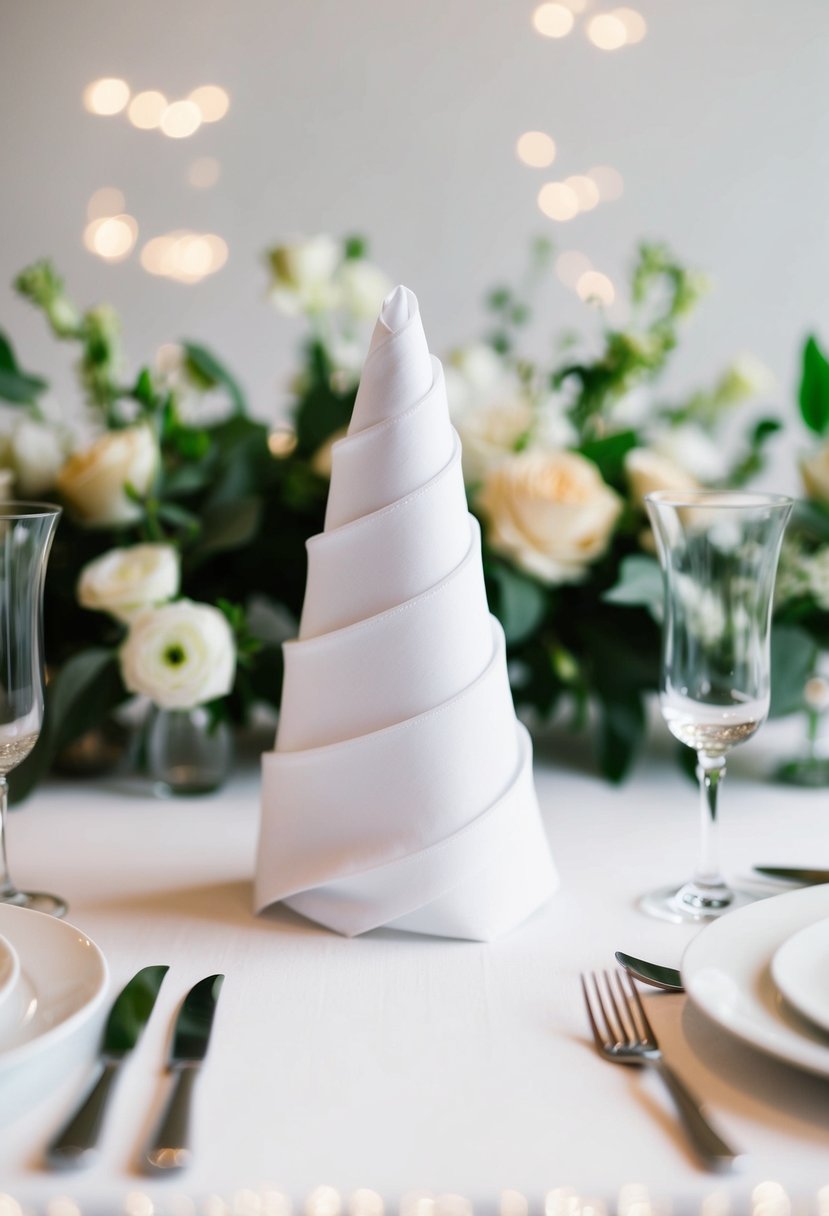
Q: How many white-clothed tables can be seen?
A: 1